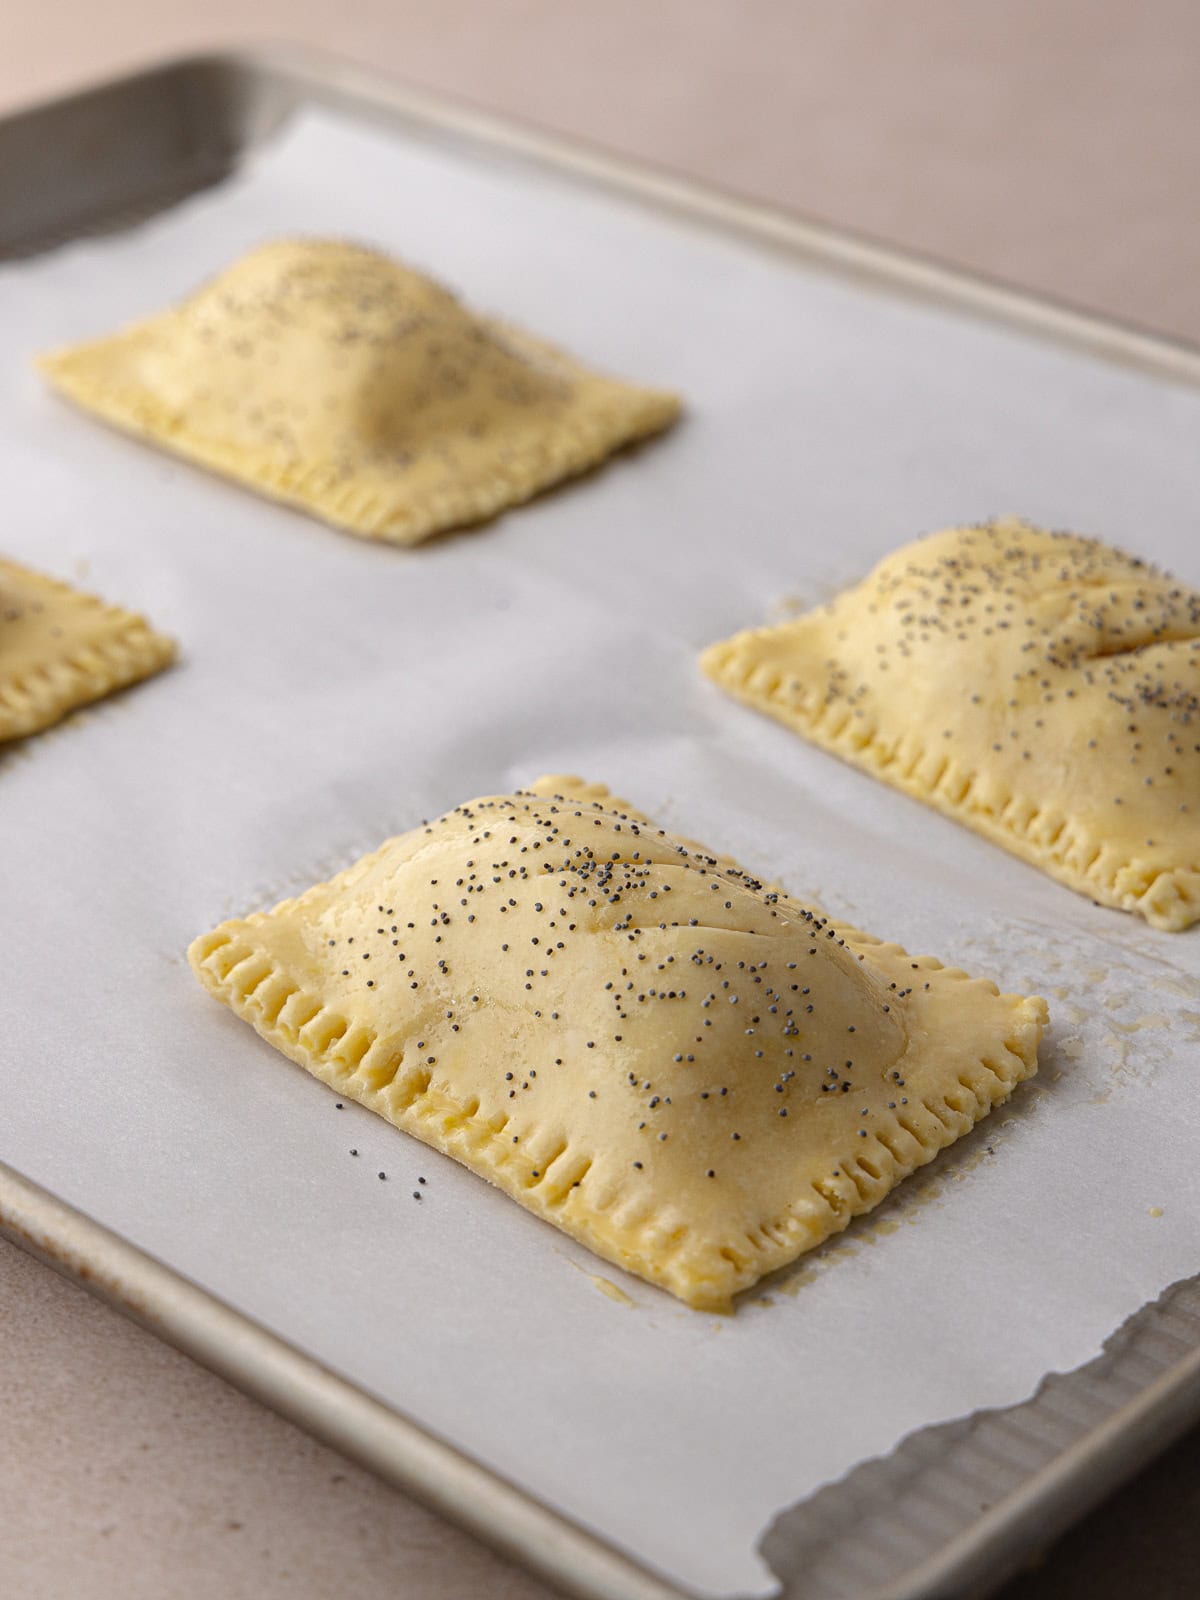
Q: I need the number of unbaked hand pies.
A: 4